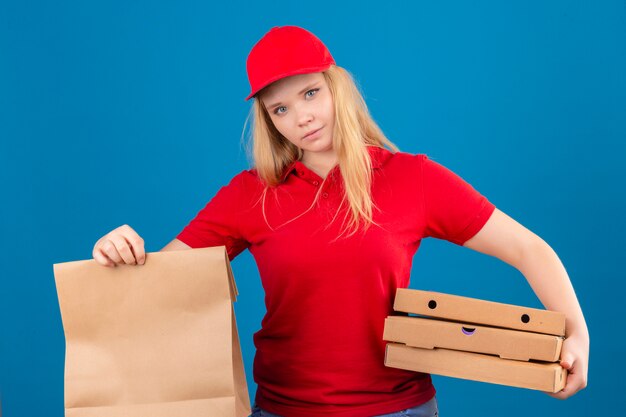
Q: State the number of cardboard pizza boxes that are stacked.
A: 3